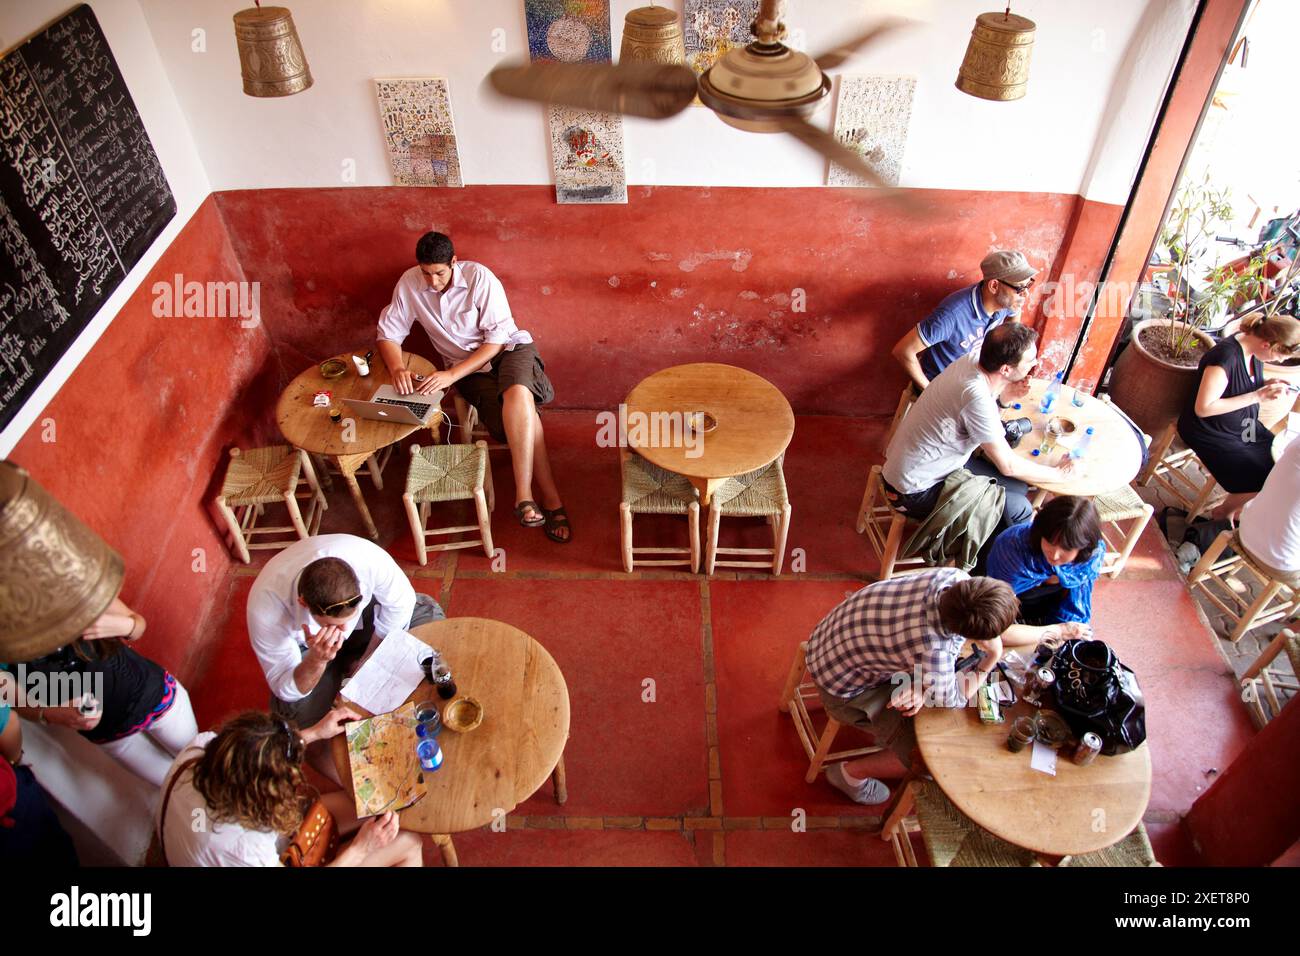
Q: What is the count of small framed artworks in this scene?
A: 5